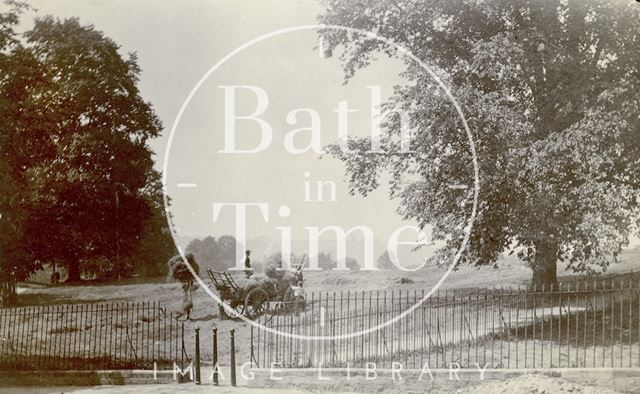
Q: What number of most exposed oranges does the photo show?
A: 0